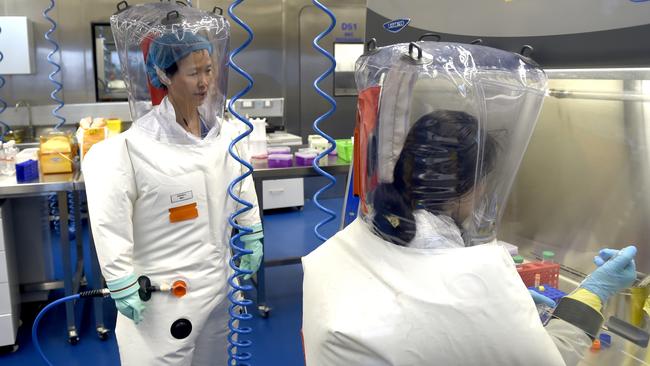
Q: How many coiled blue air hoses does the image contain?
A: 4